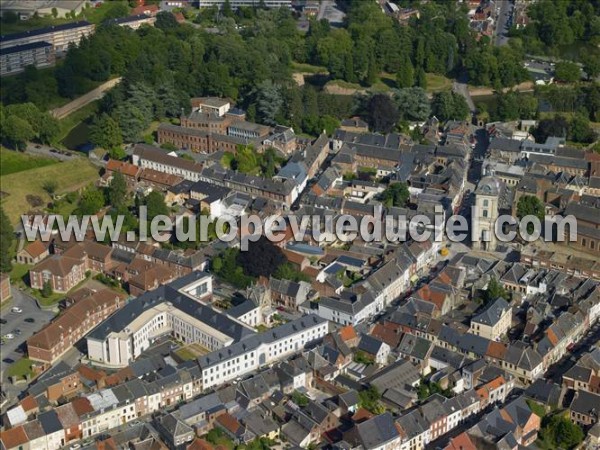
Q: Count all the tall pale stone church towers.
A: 1